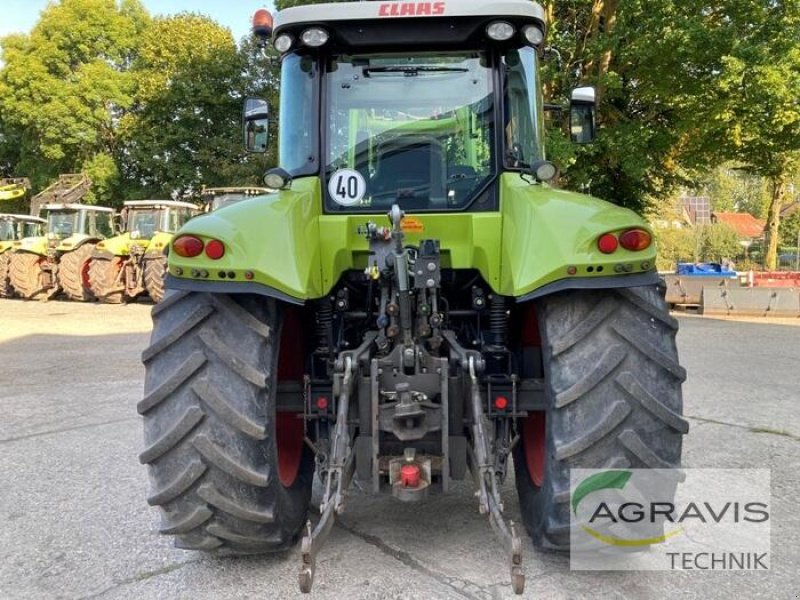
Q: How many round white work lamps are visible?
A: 6